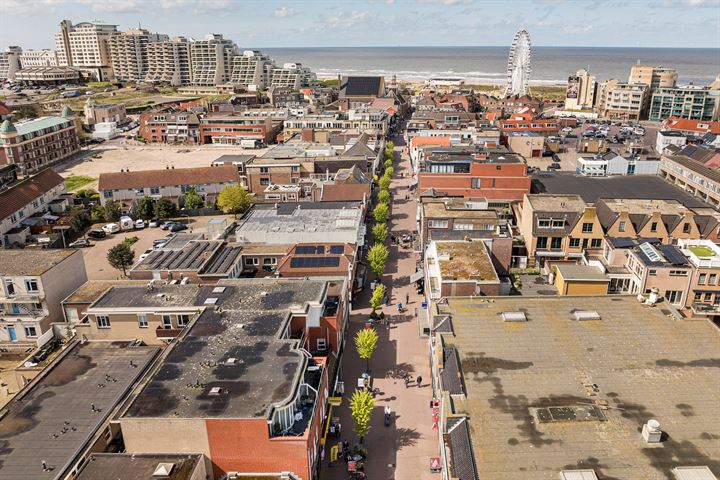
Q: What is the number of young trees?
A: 12